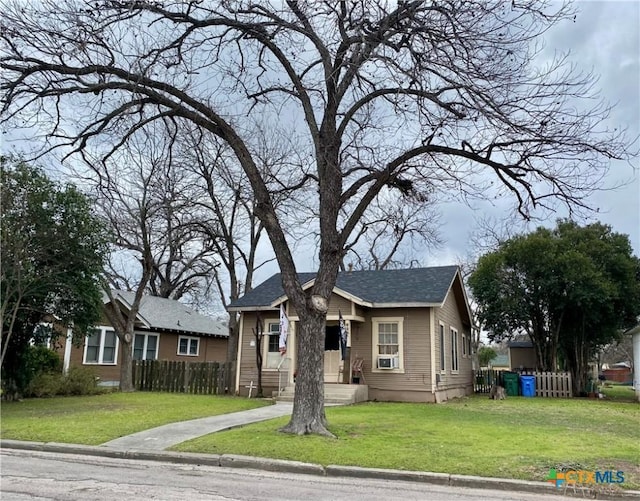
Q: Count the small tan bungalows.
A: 1